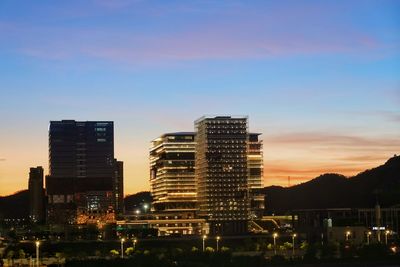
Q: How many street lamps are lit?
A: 10